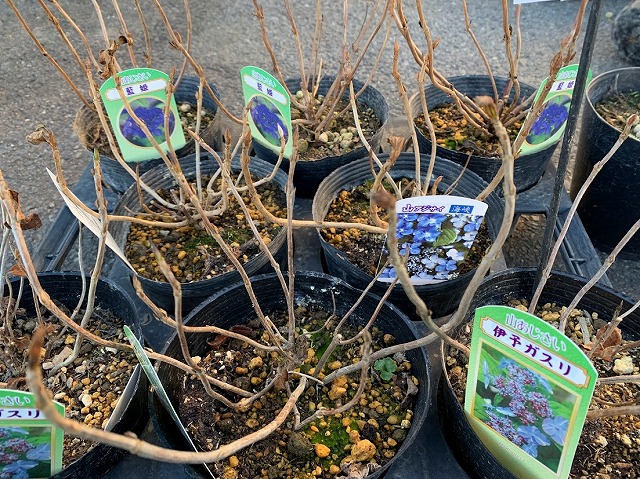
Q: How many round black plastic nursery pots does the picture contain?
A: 9